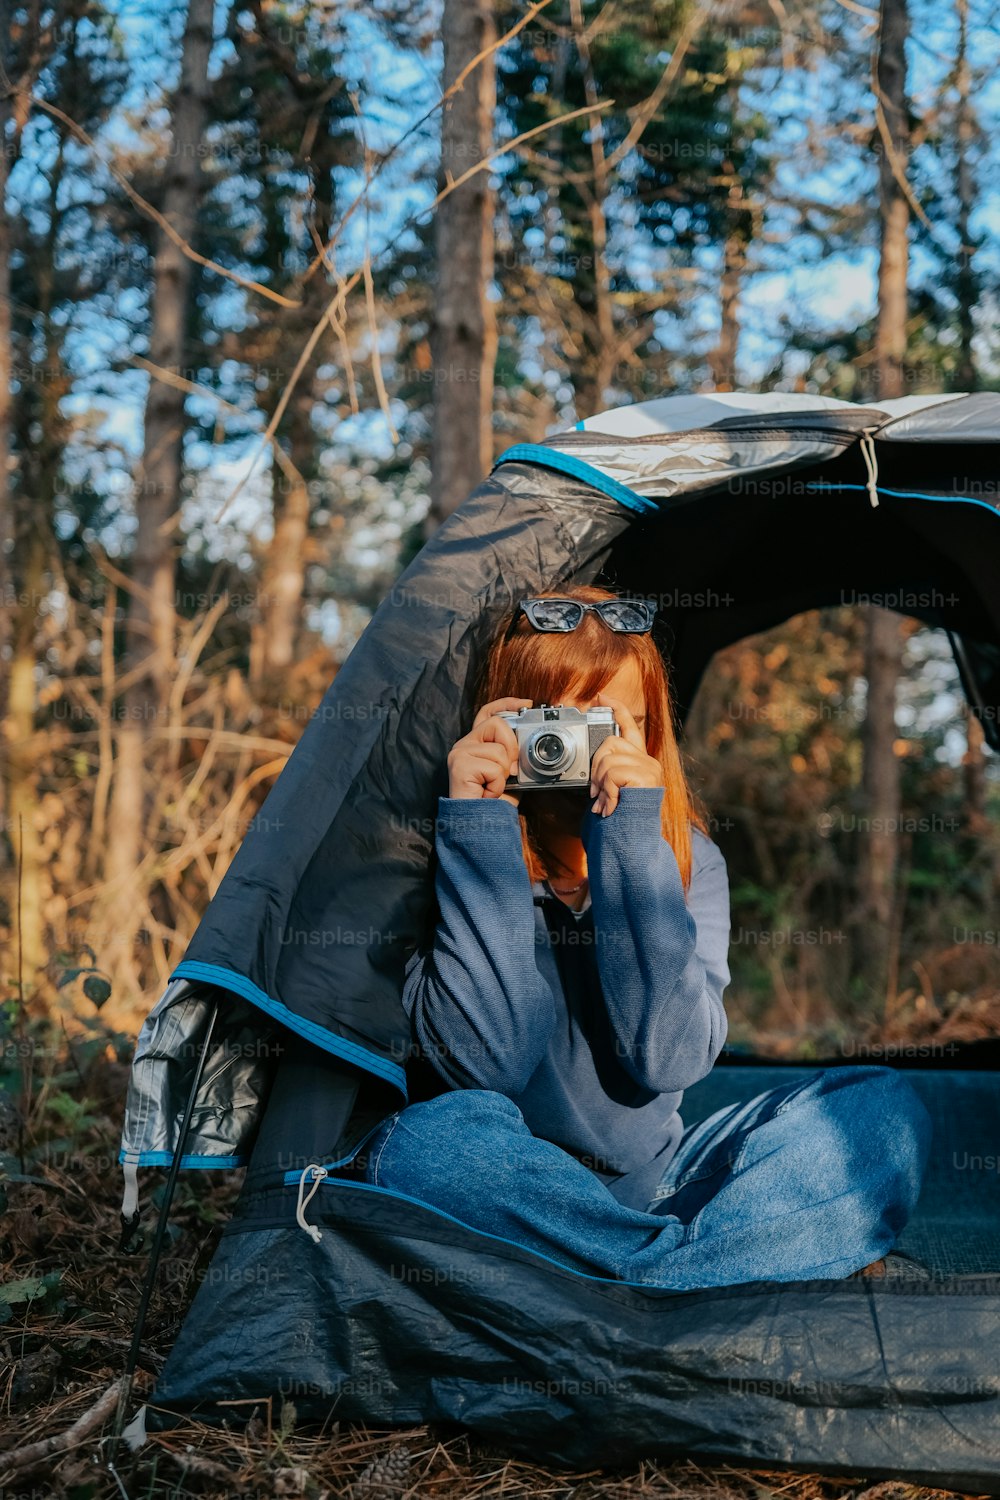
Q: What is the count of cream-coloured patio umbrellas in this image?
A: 0